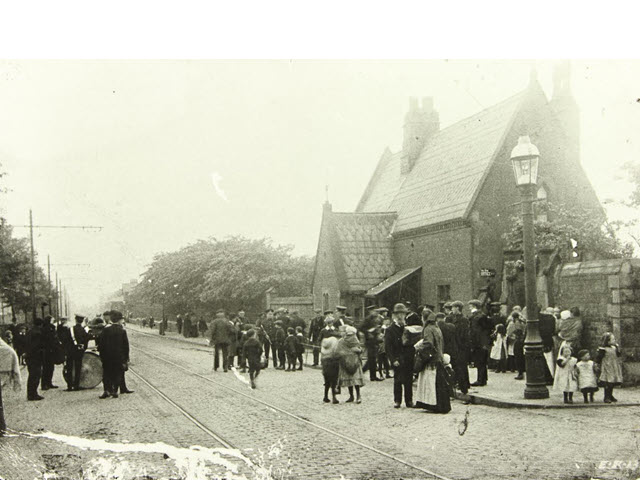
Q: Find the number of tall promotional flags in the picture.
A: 0